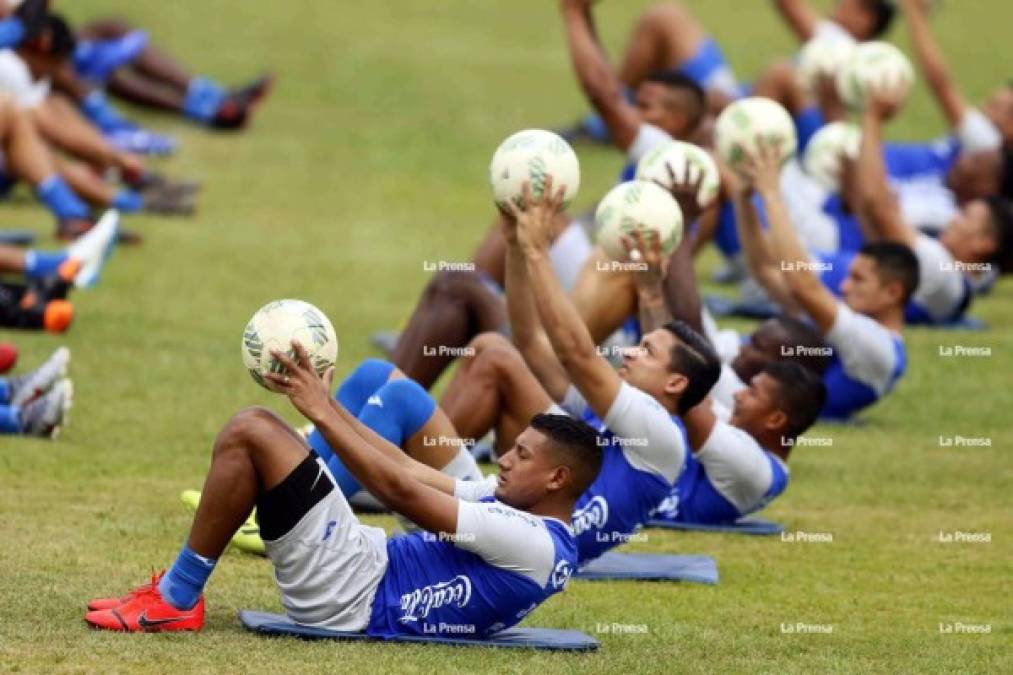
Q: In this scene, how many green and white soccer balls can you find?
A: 8